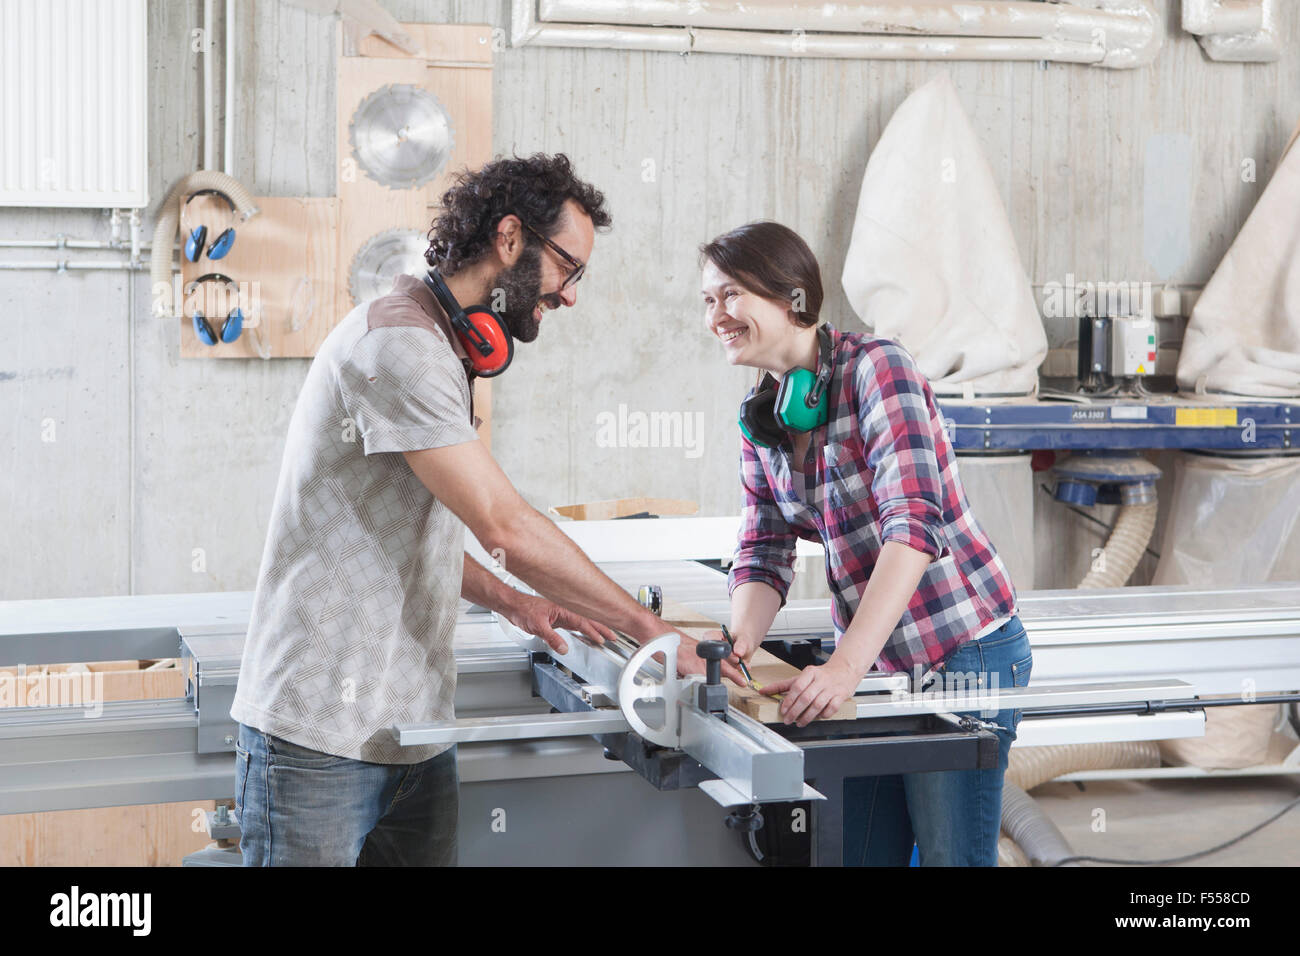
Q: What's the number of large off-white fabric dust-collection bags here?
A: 2